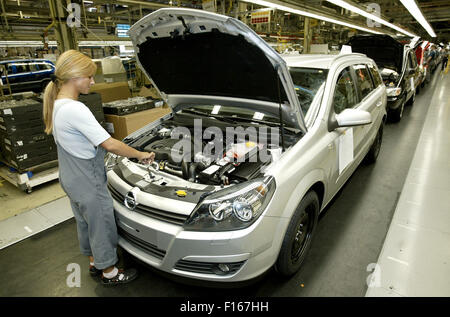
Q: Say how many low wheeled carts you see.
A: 1